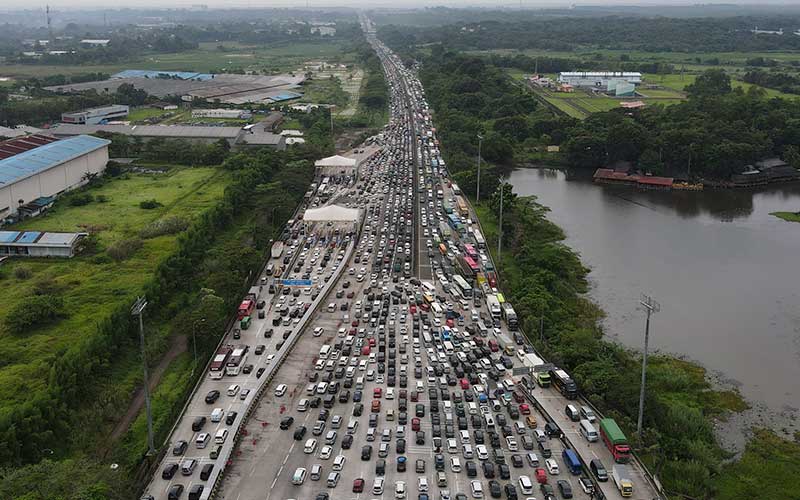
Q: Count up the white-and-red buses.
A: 2